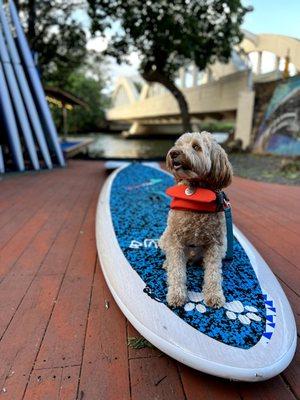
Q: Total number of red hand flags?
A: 0